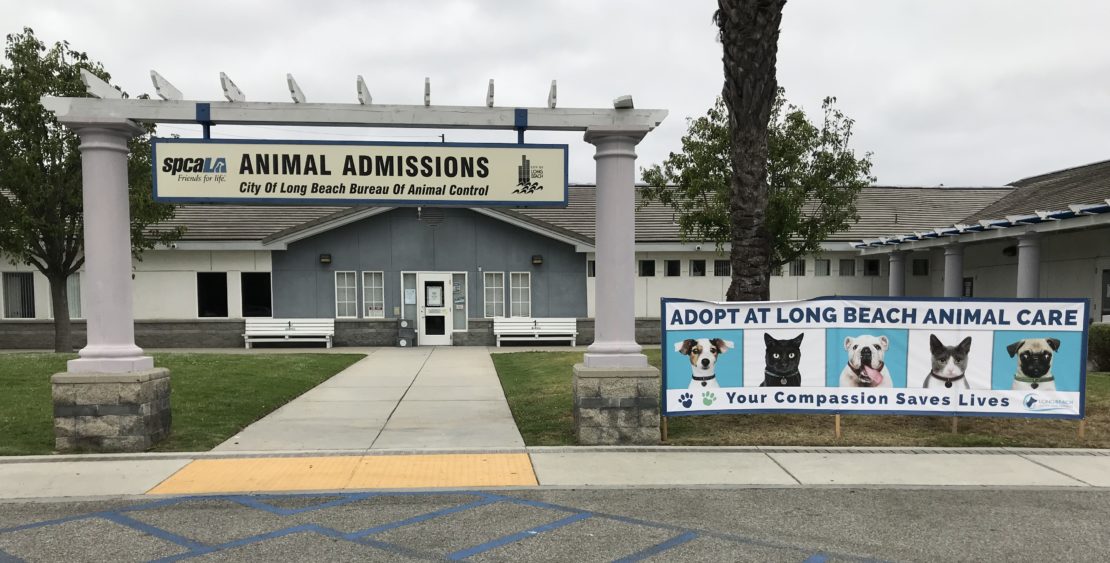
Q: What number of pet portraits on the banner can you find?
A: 5